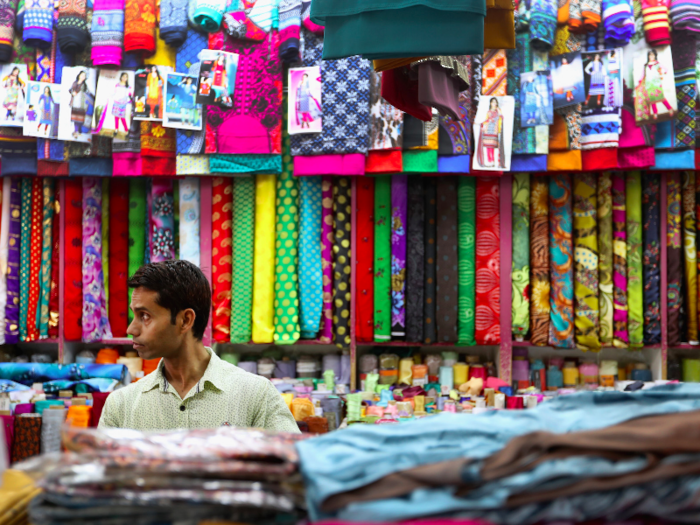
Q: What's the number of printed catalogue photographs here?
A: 13